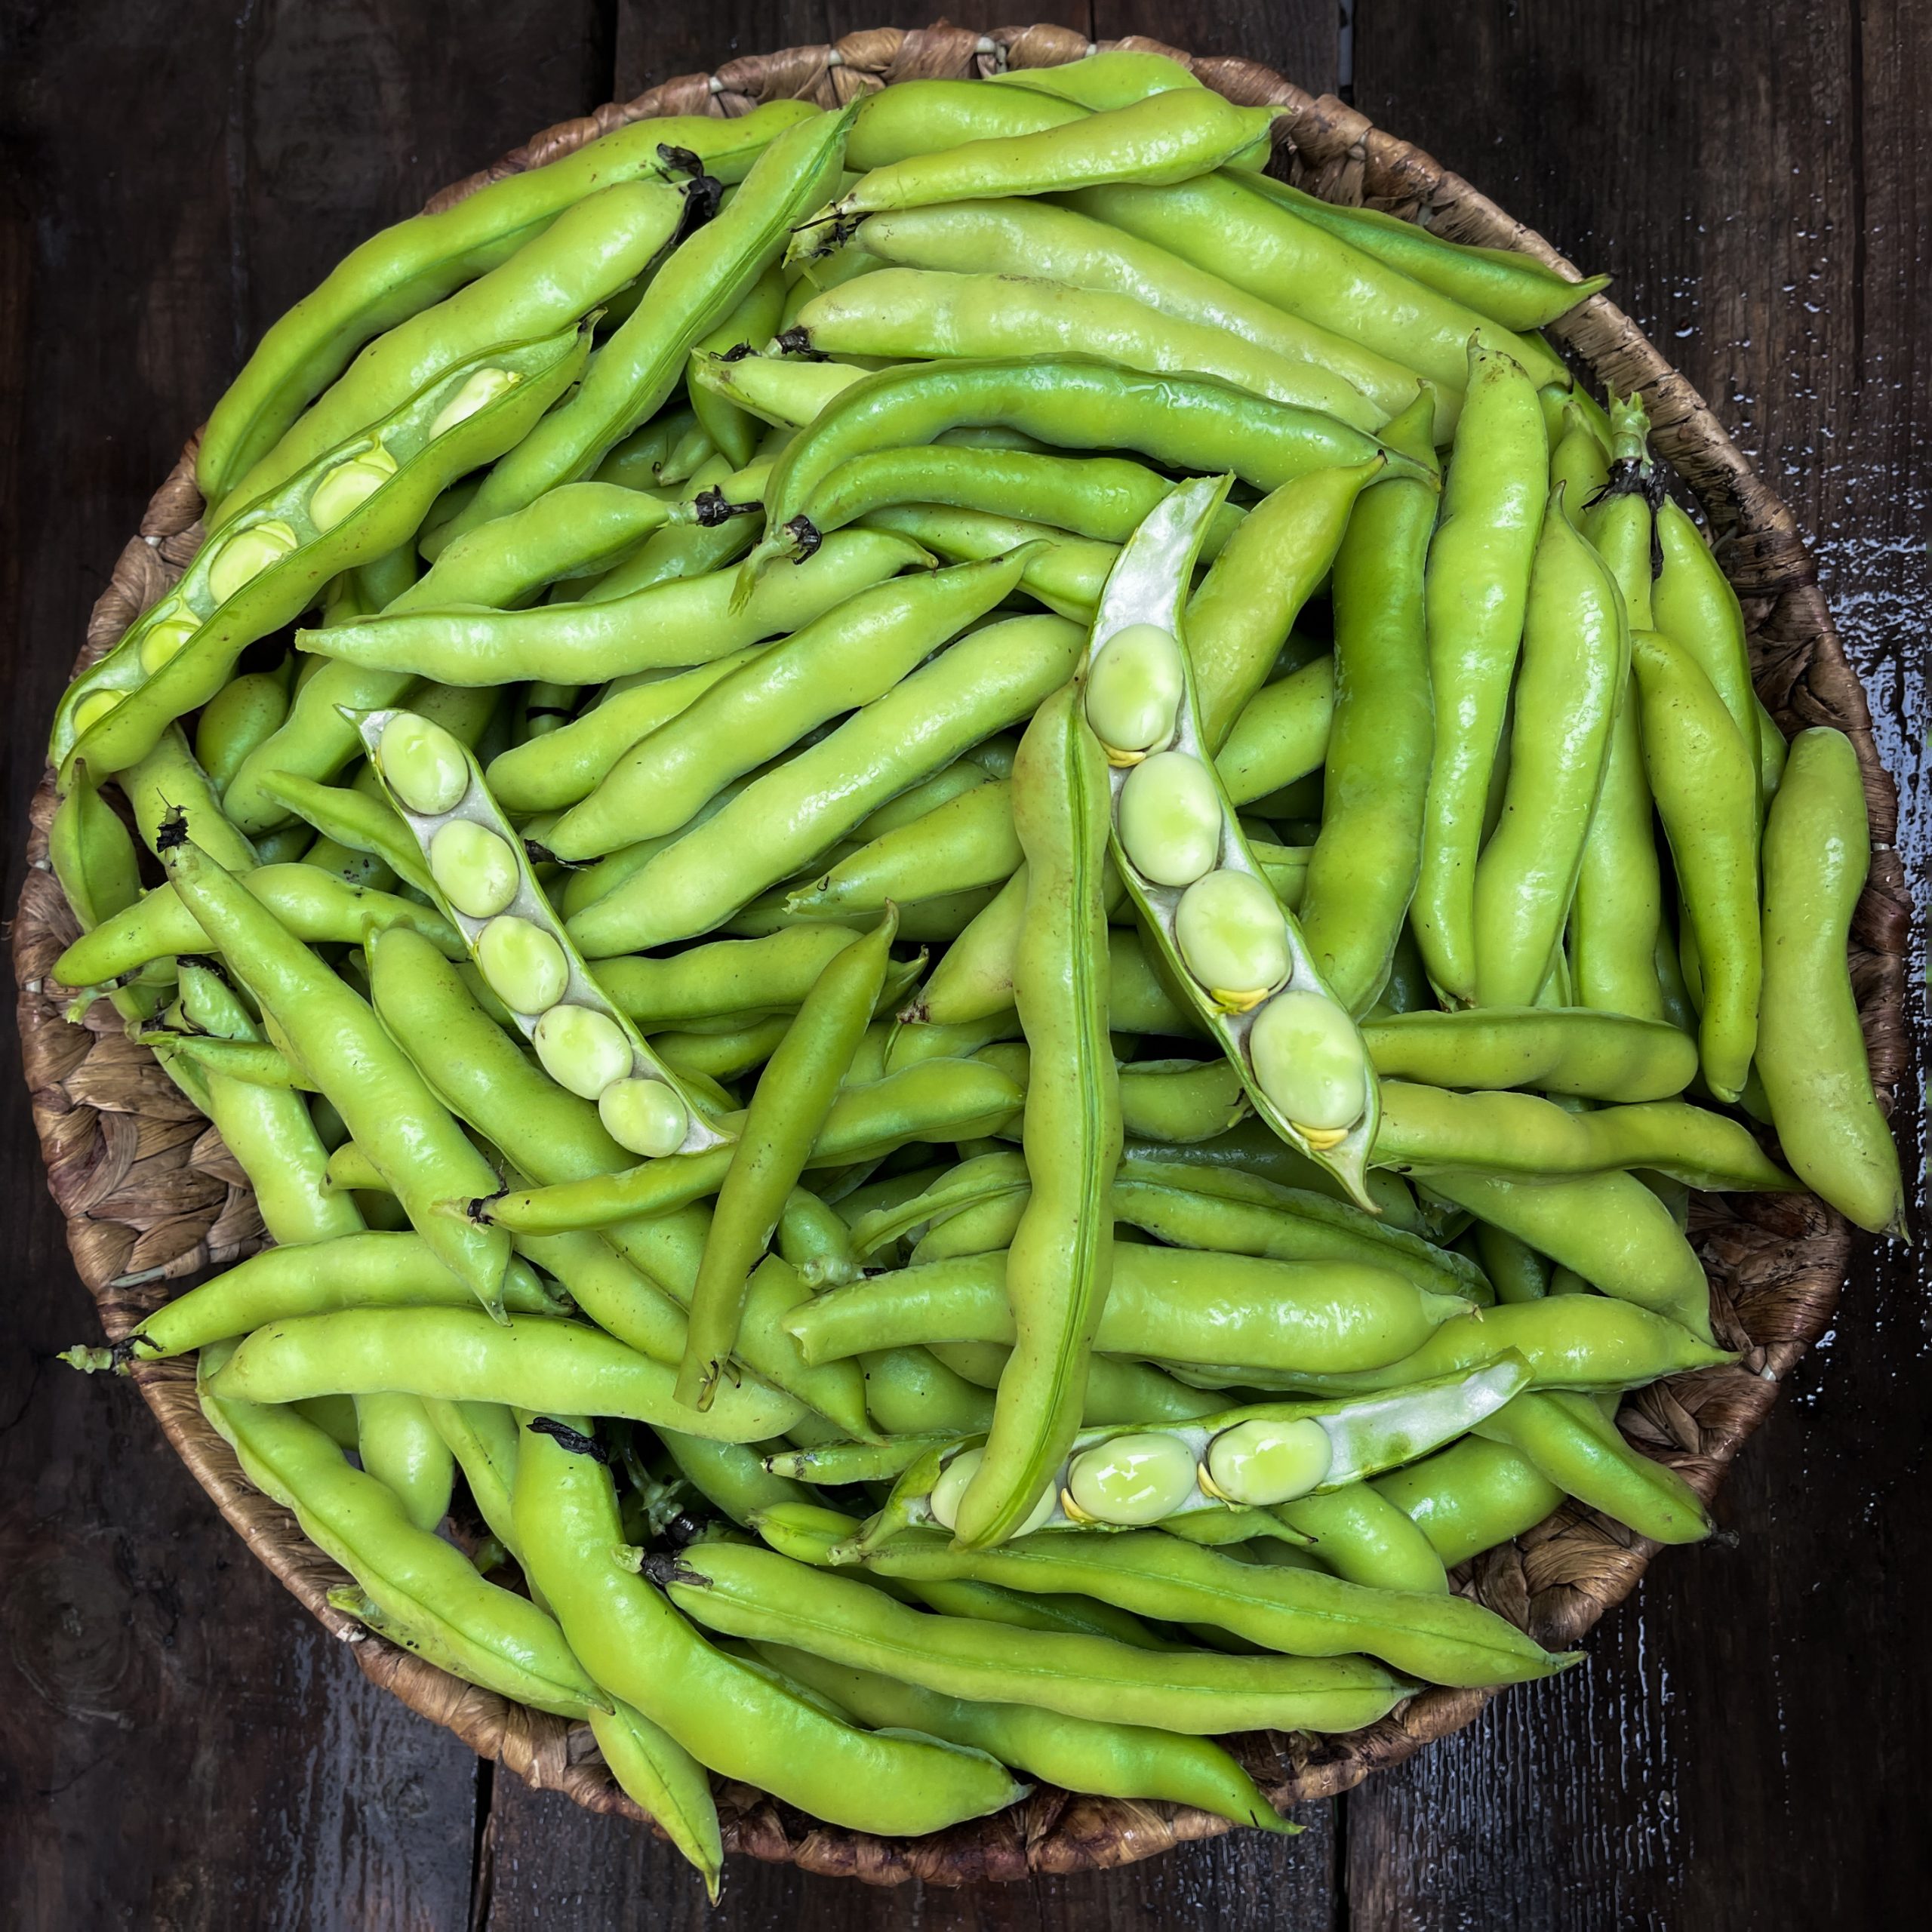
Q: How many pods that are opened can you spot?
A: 4